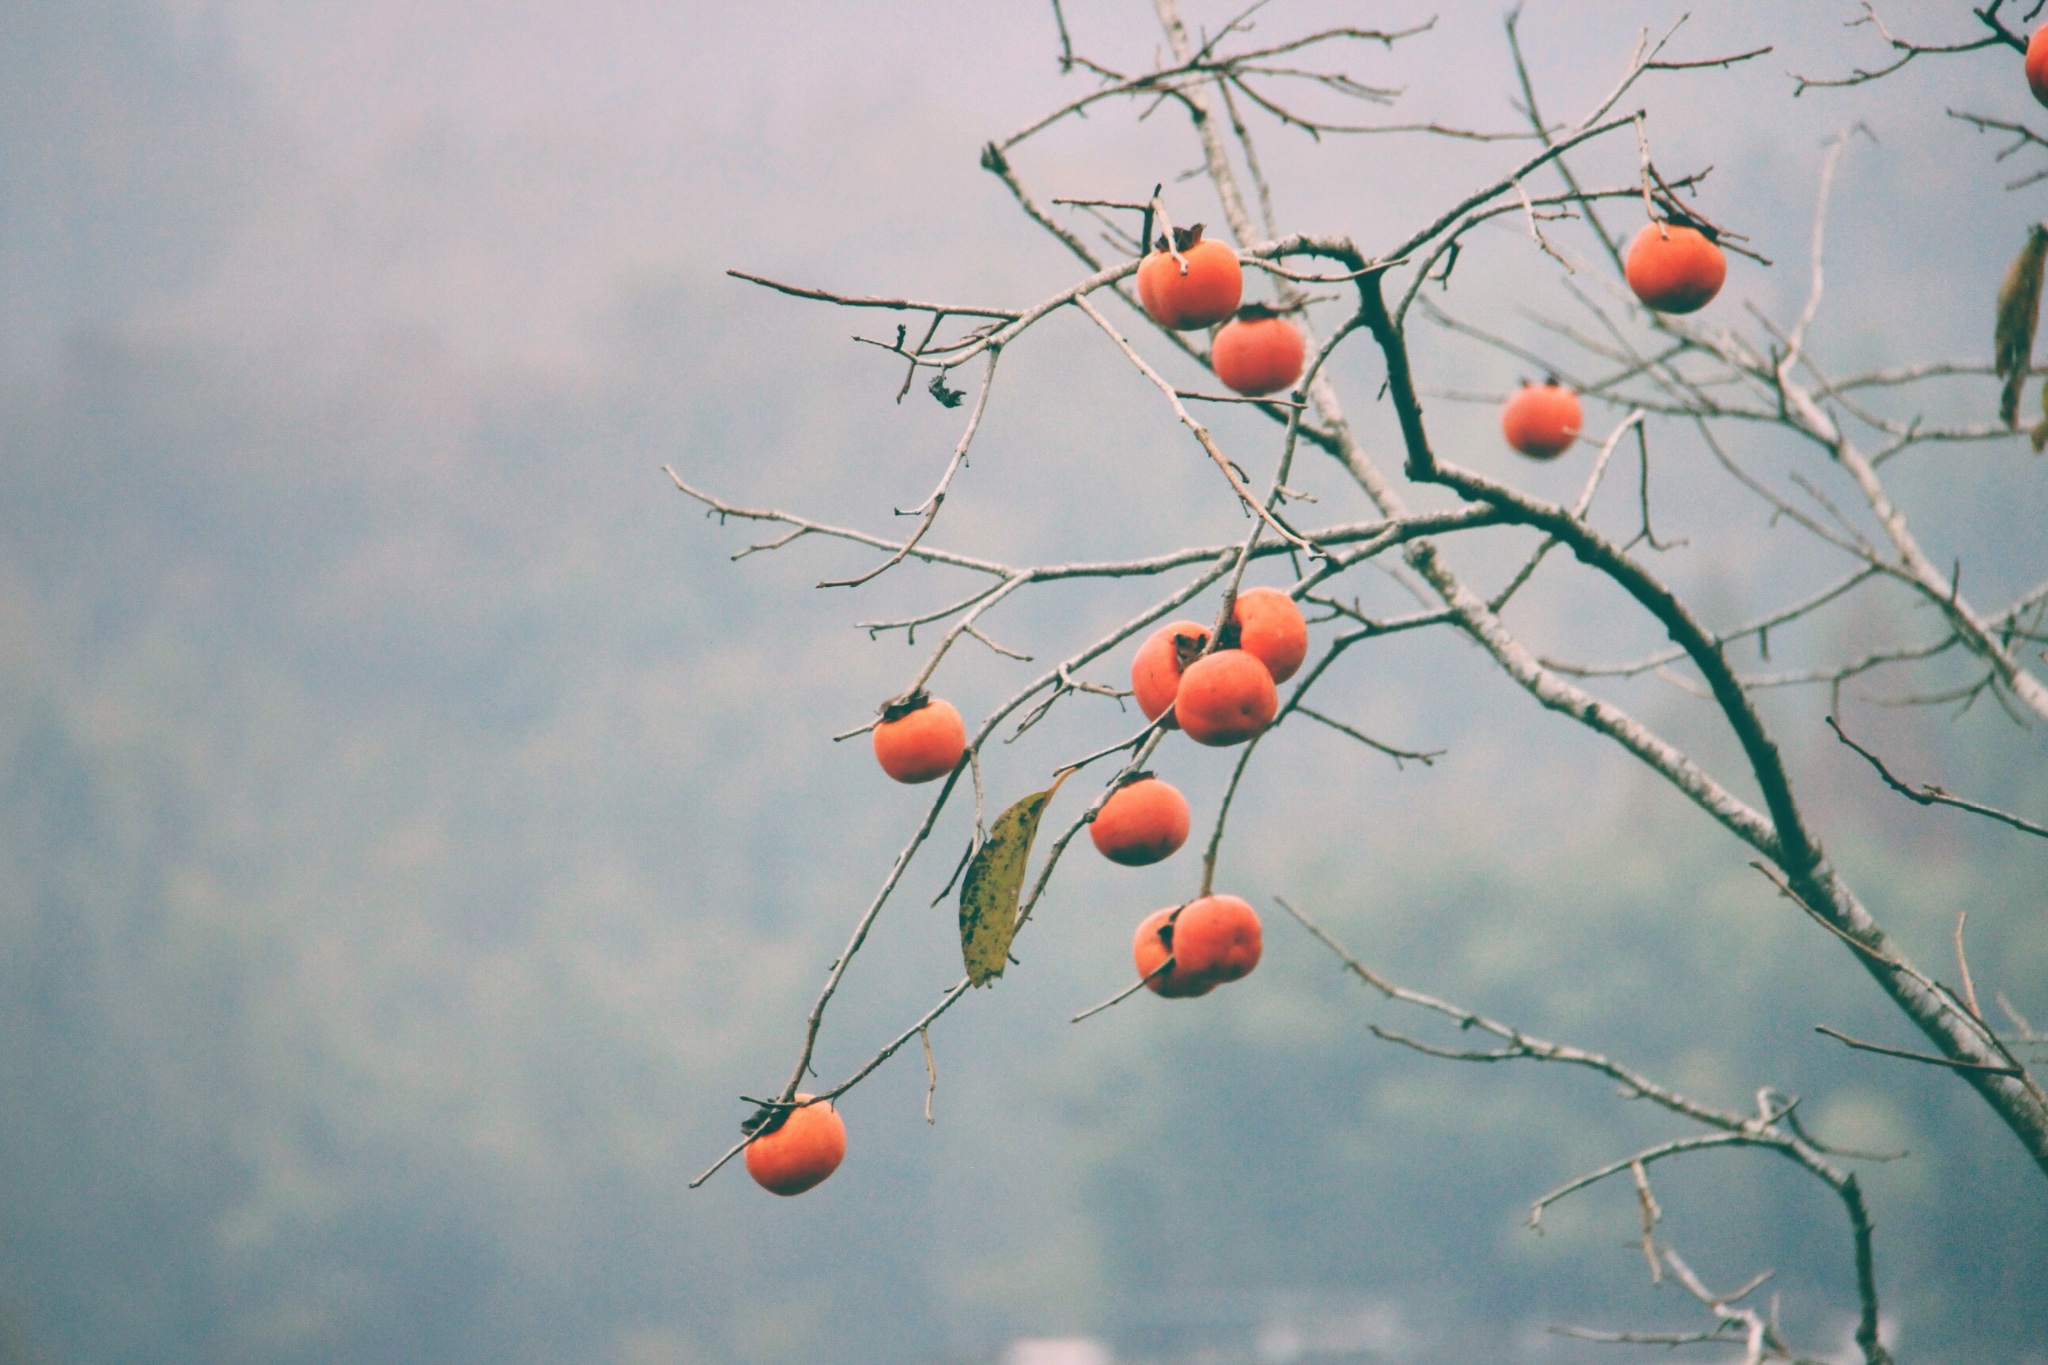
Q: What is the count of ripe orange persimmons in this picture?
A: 13